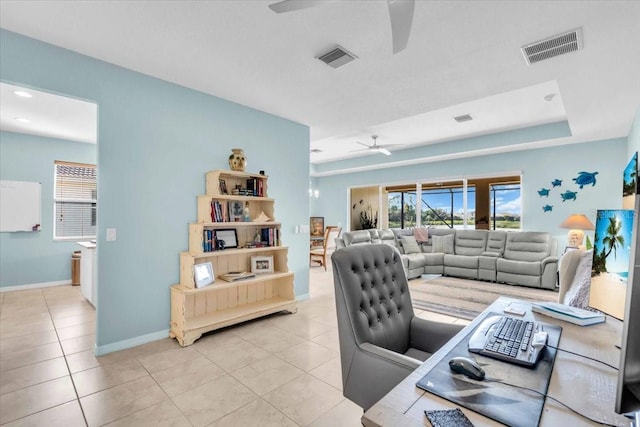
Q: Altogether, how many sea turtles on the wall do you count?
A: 5